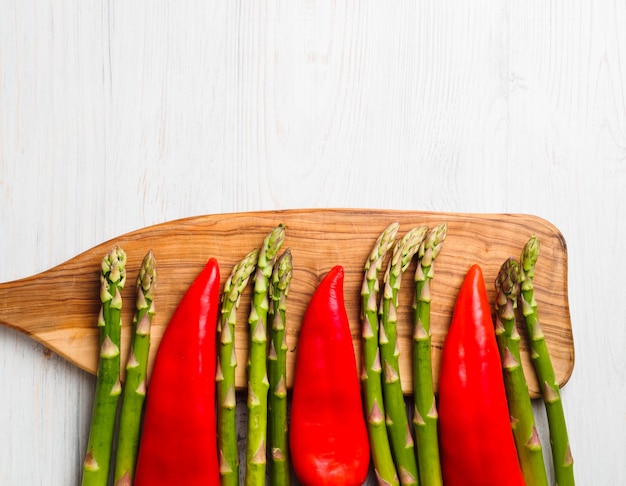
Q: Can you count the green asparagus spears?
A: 10